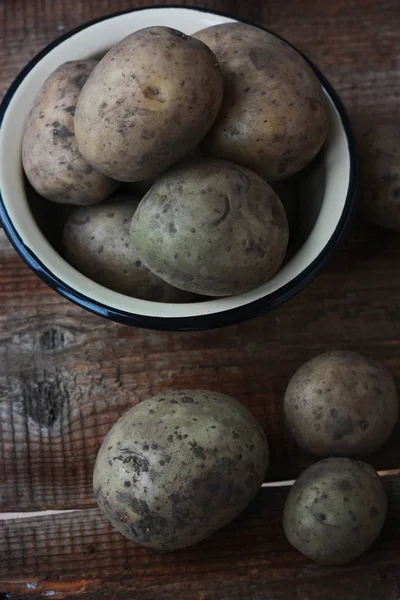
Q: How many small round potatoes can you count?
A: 2